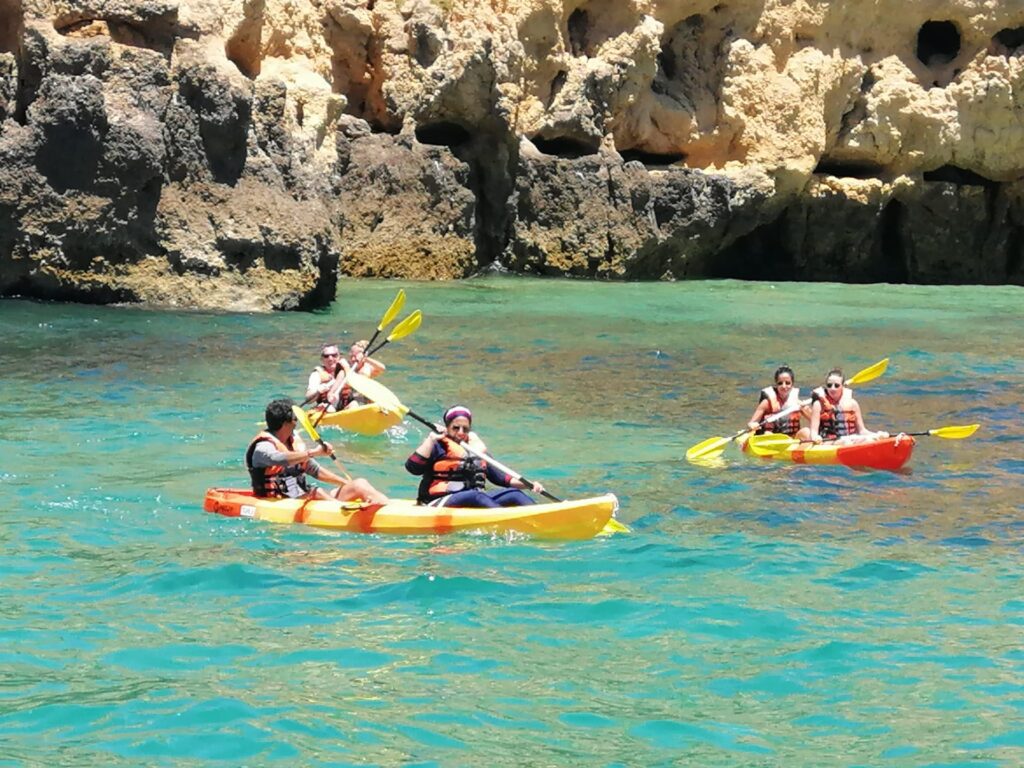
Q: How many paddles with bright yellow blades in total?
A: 6